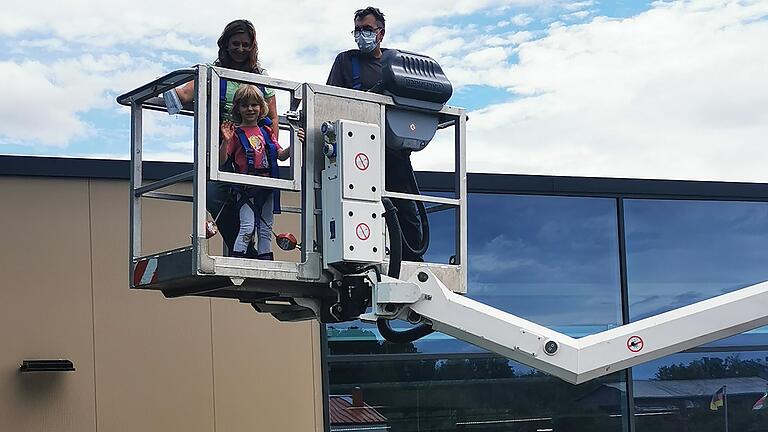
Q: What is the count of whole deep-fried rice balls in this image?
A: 0